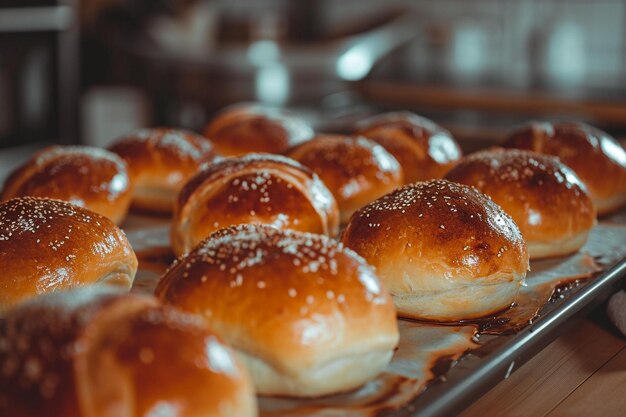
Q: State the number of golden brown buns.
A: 12